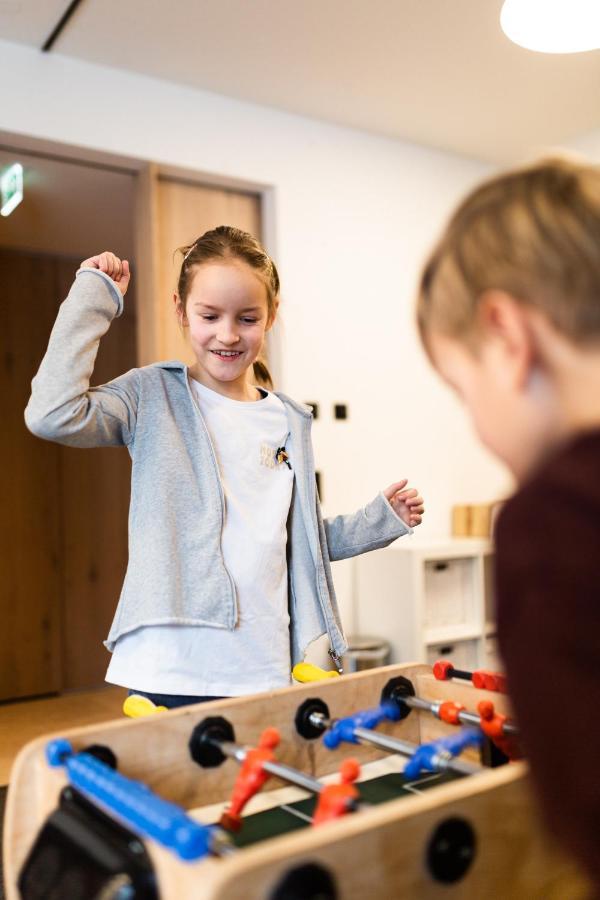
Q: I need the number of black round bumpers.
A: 6